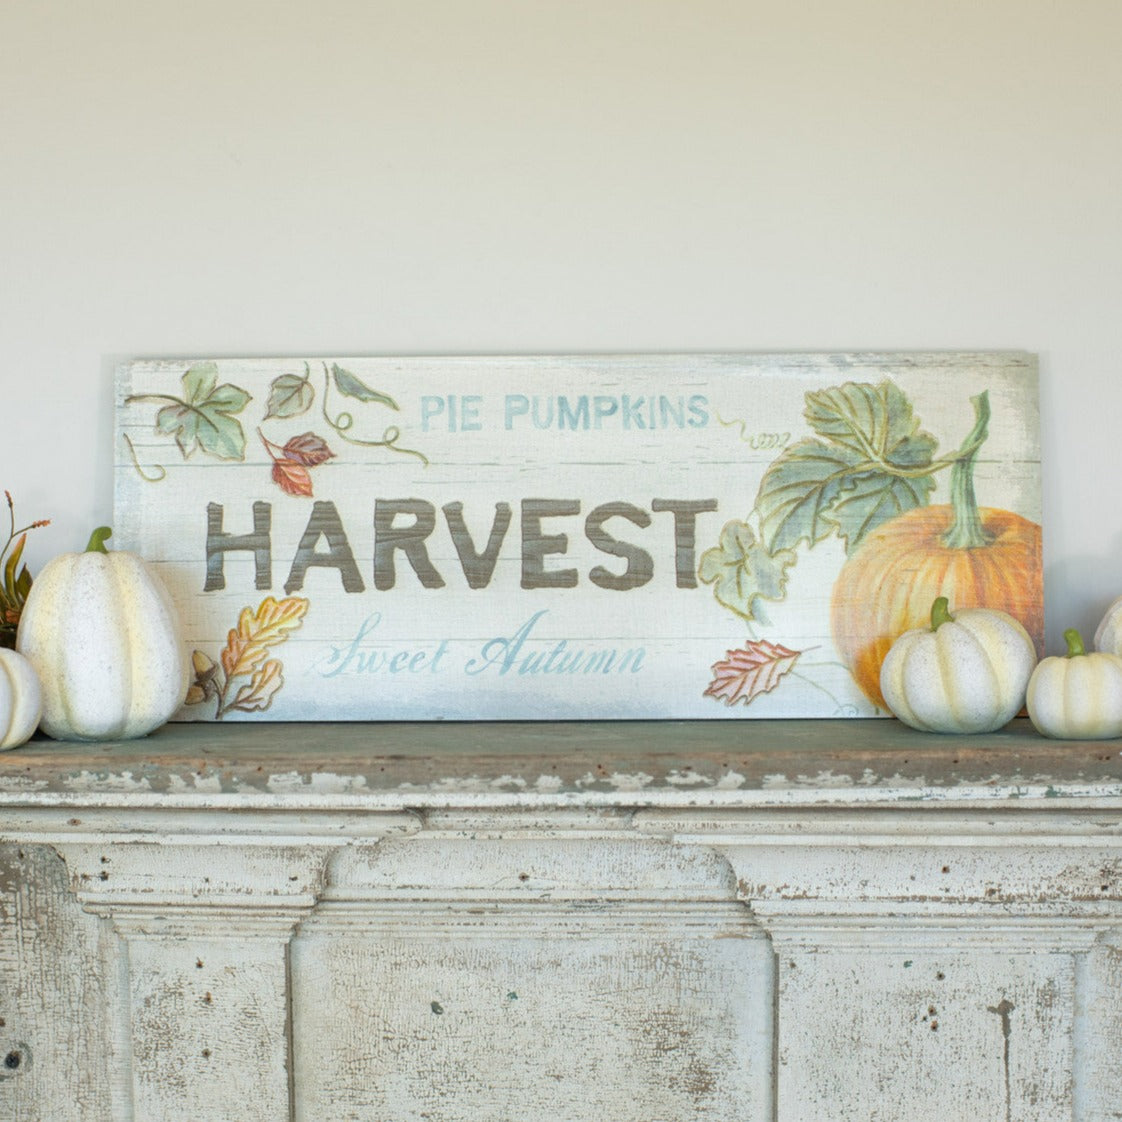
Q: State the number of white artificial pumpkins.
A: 5